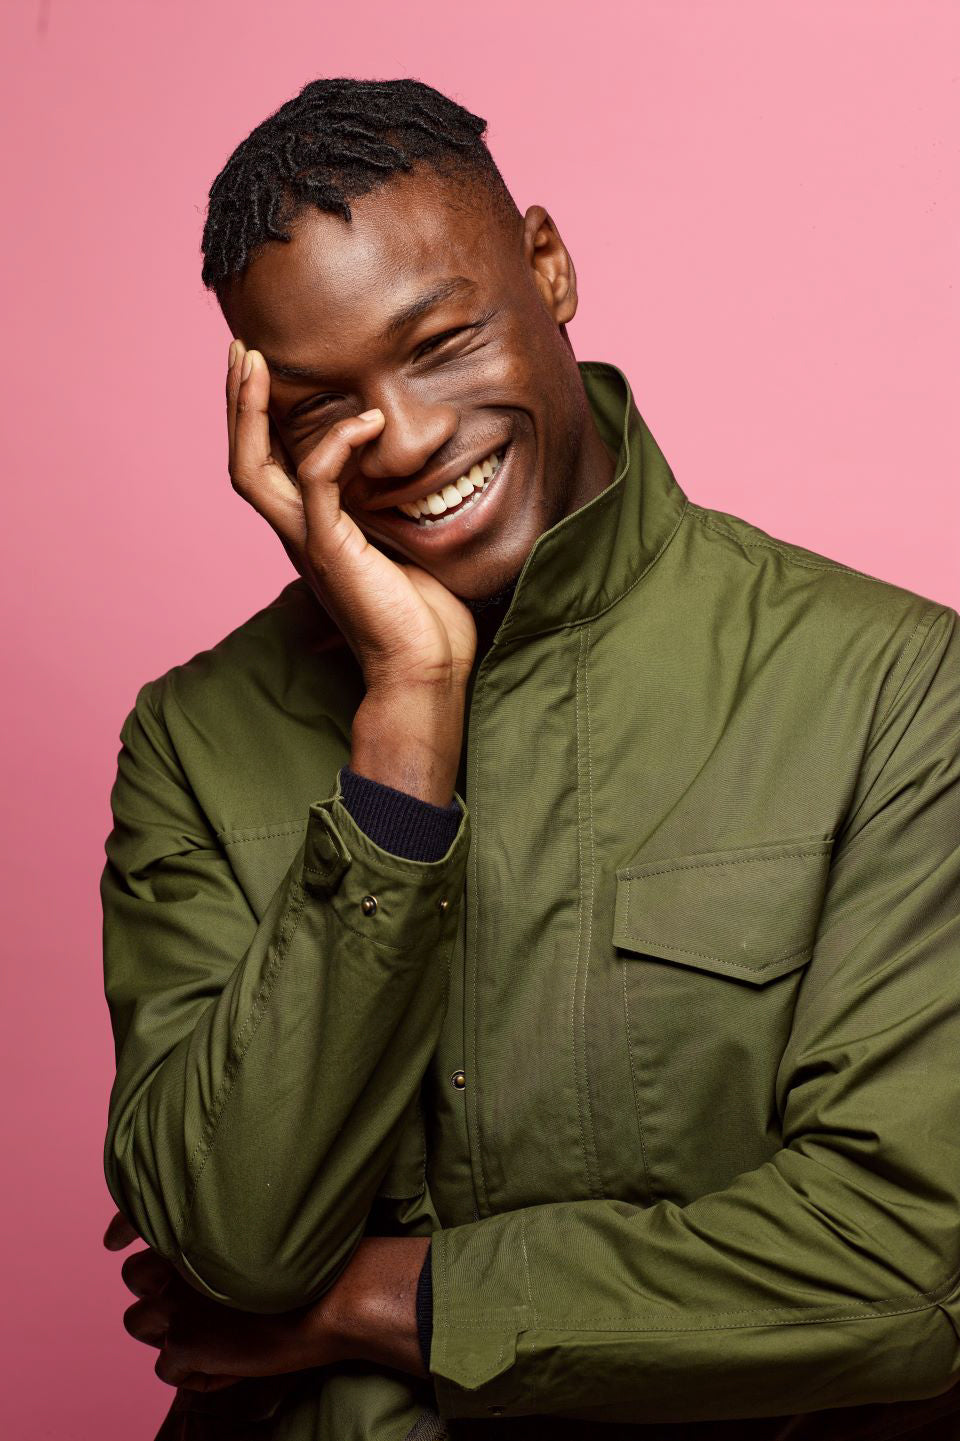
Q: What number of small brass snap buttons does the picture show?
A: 3